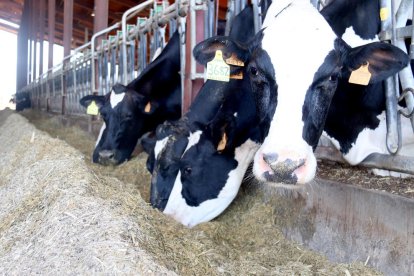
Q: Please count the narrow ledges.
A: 1